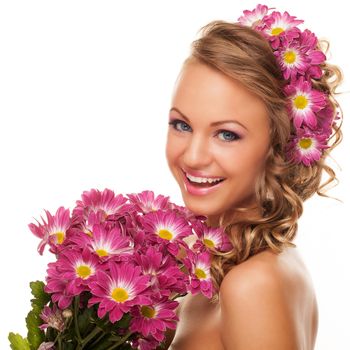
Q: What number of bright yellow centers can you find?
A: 12